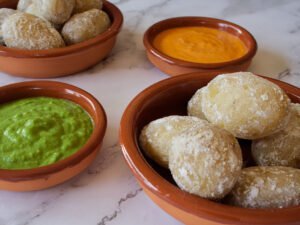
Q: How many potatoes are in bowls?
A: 11